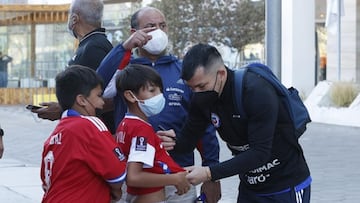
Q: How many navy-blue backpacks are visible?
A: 1